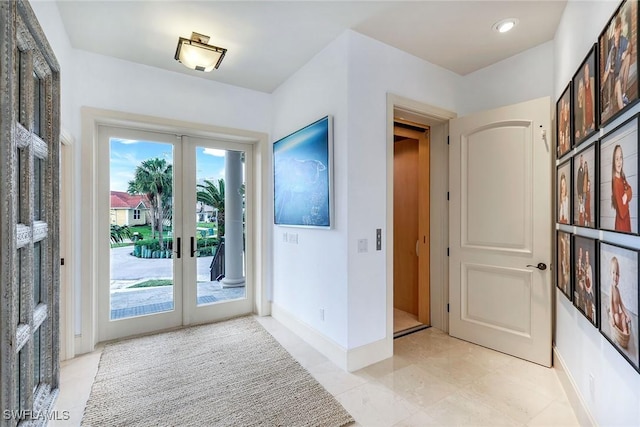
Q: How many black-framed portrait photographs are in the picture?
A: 9